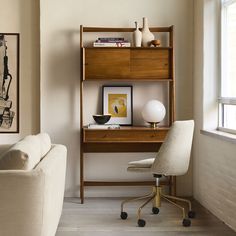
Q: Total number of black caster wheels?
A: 5